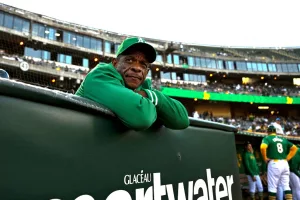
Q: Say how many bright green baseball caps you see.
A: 1